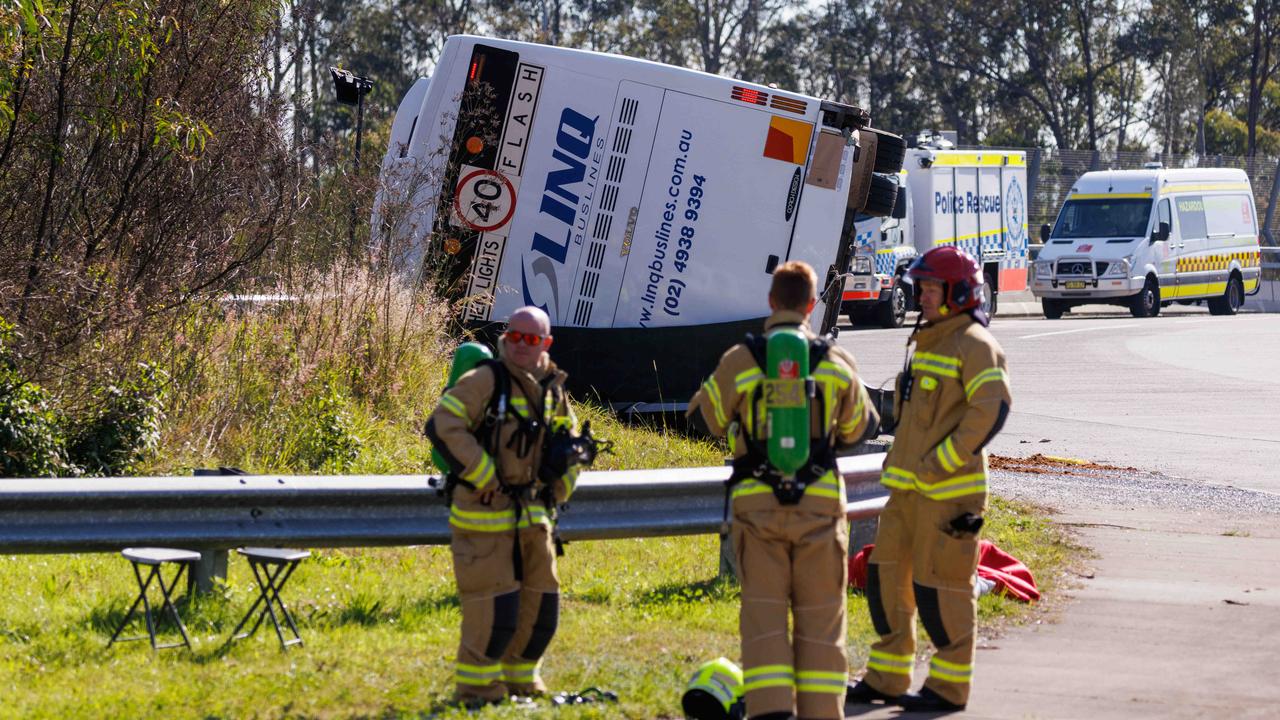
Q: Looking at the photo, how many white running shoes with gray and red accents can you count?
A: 0